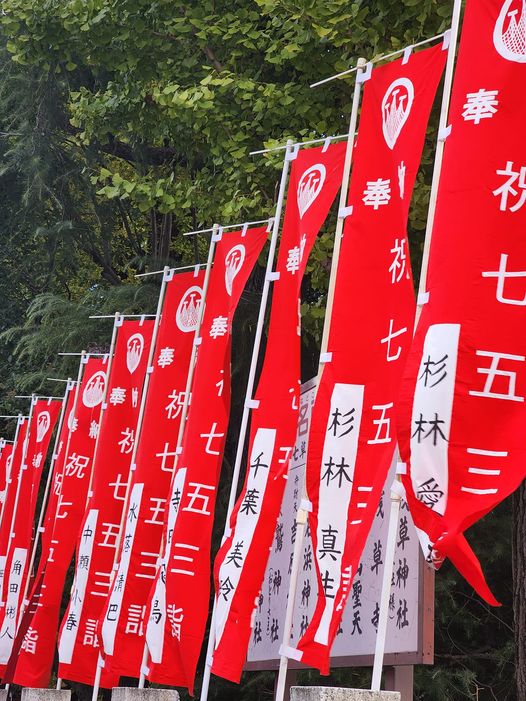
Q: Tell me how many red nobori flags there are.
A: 11